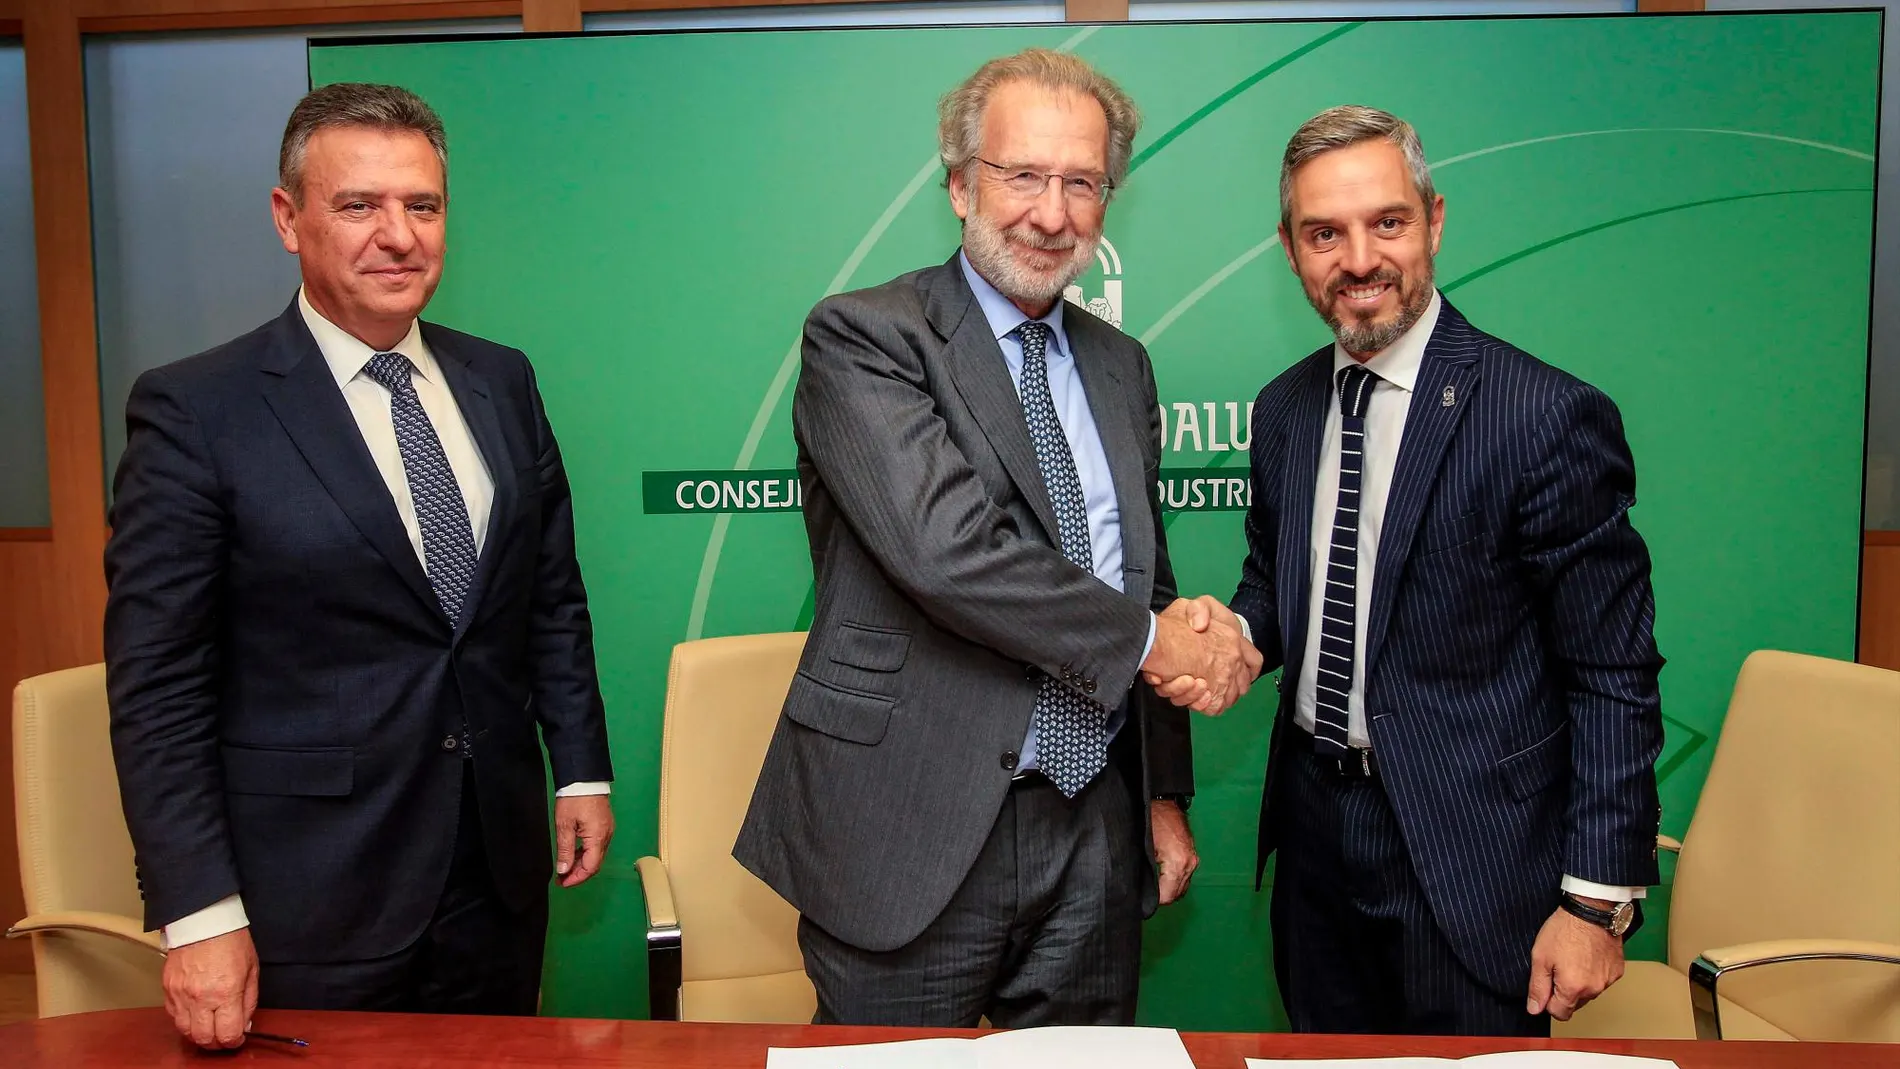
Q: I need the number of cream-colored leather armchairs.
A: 3